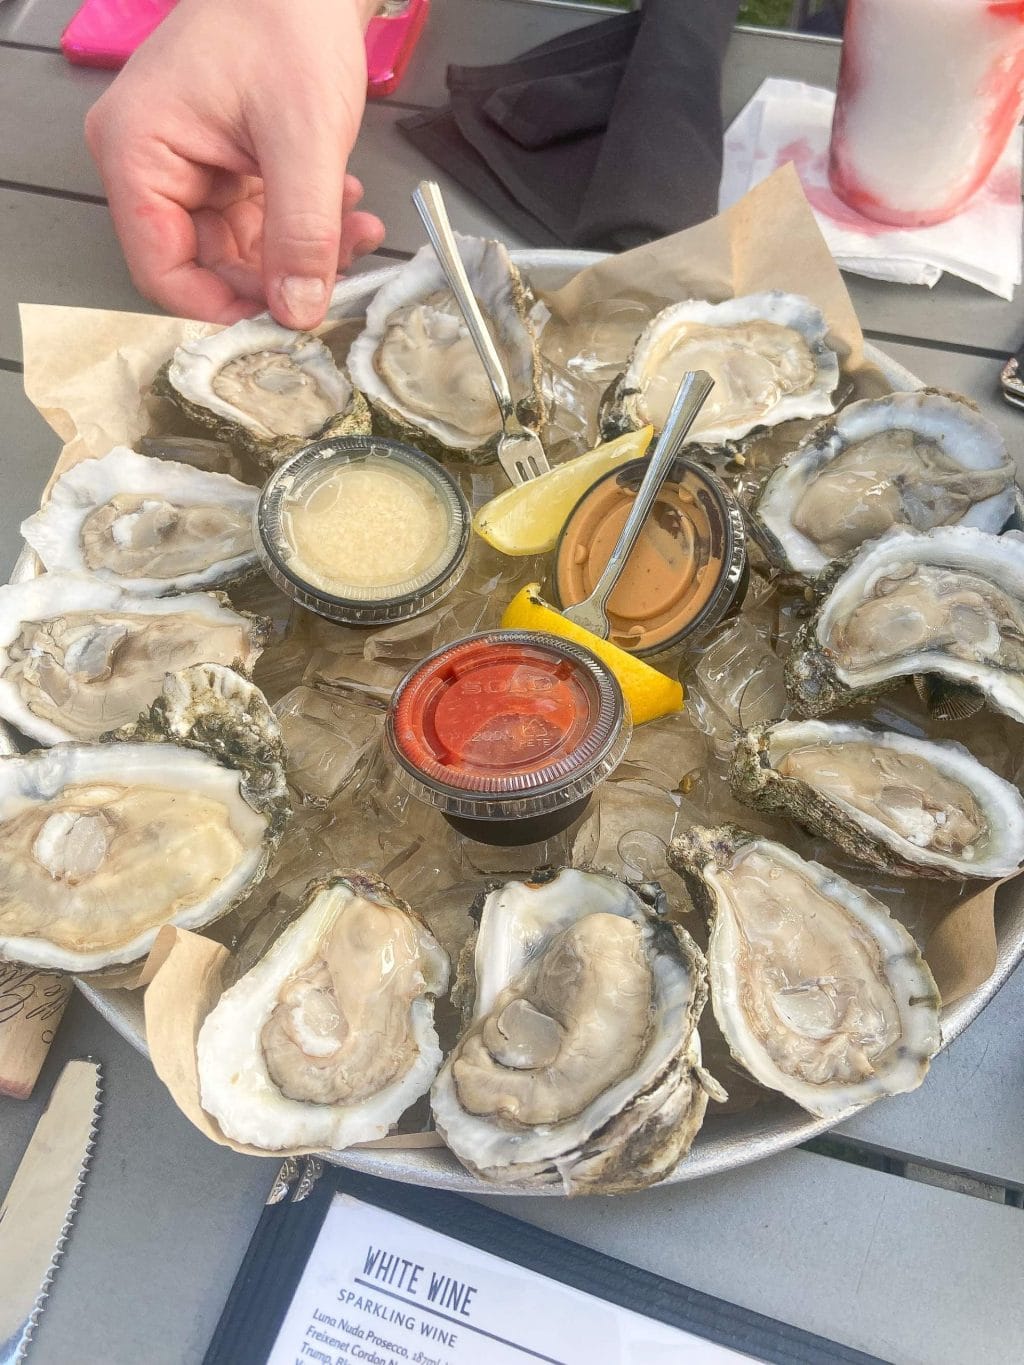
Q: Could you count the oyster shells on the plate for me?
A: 12